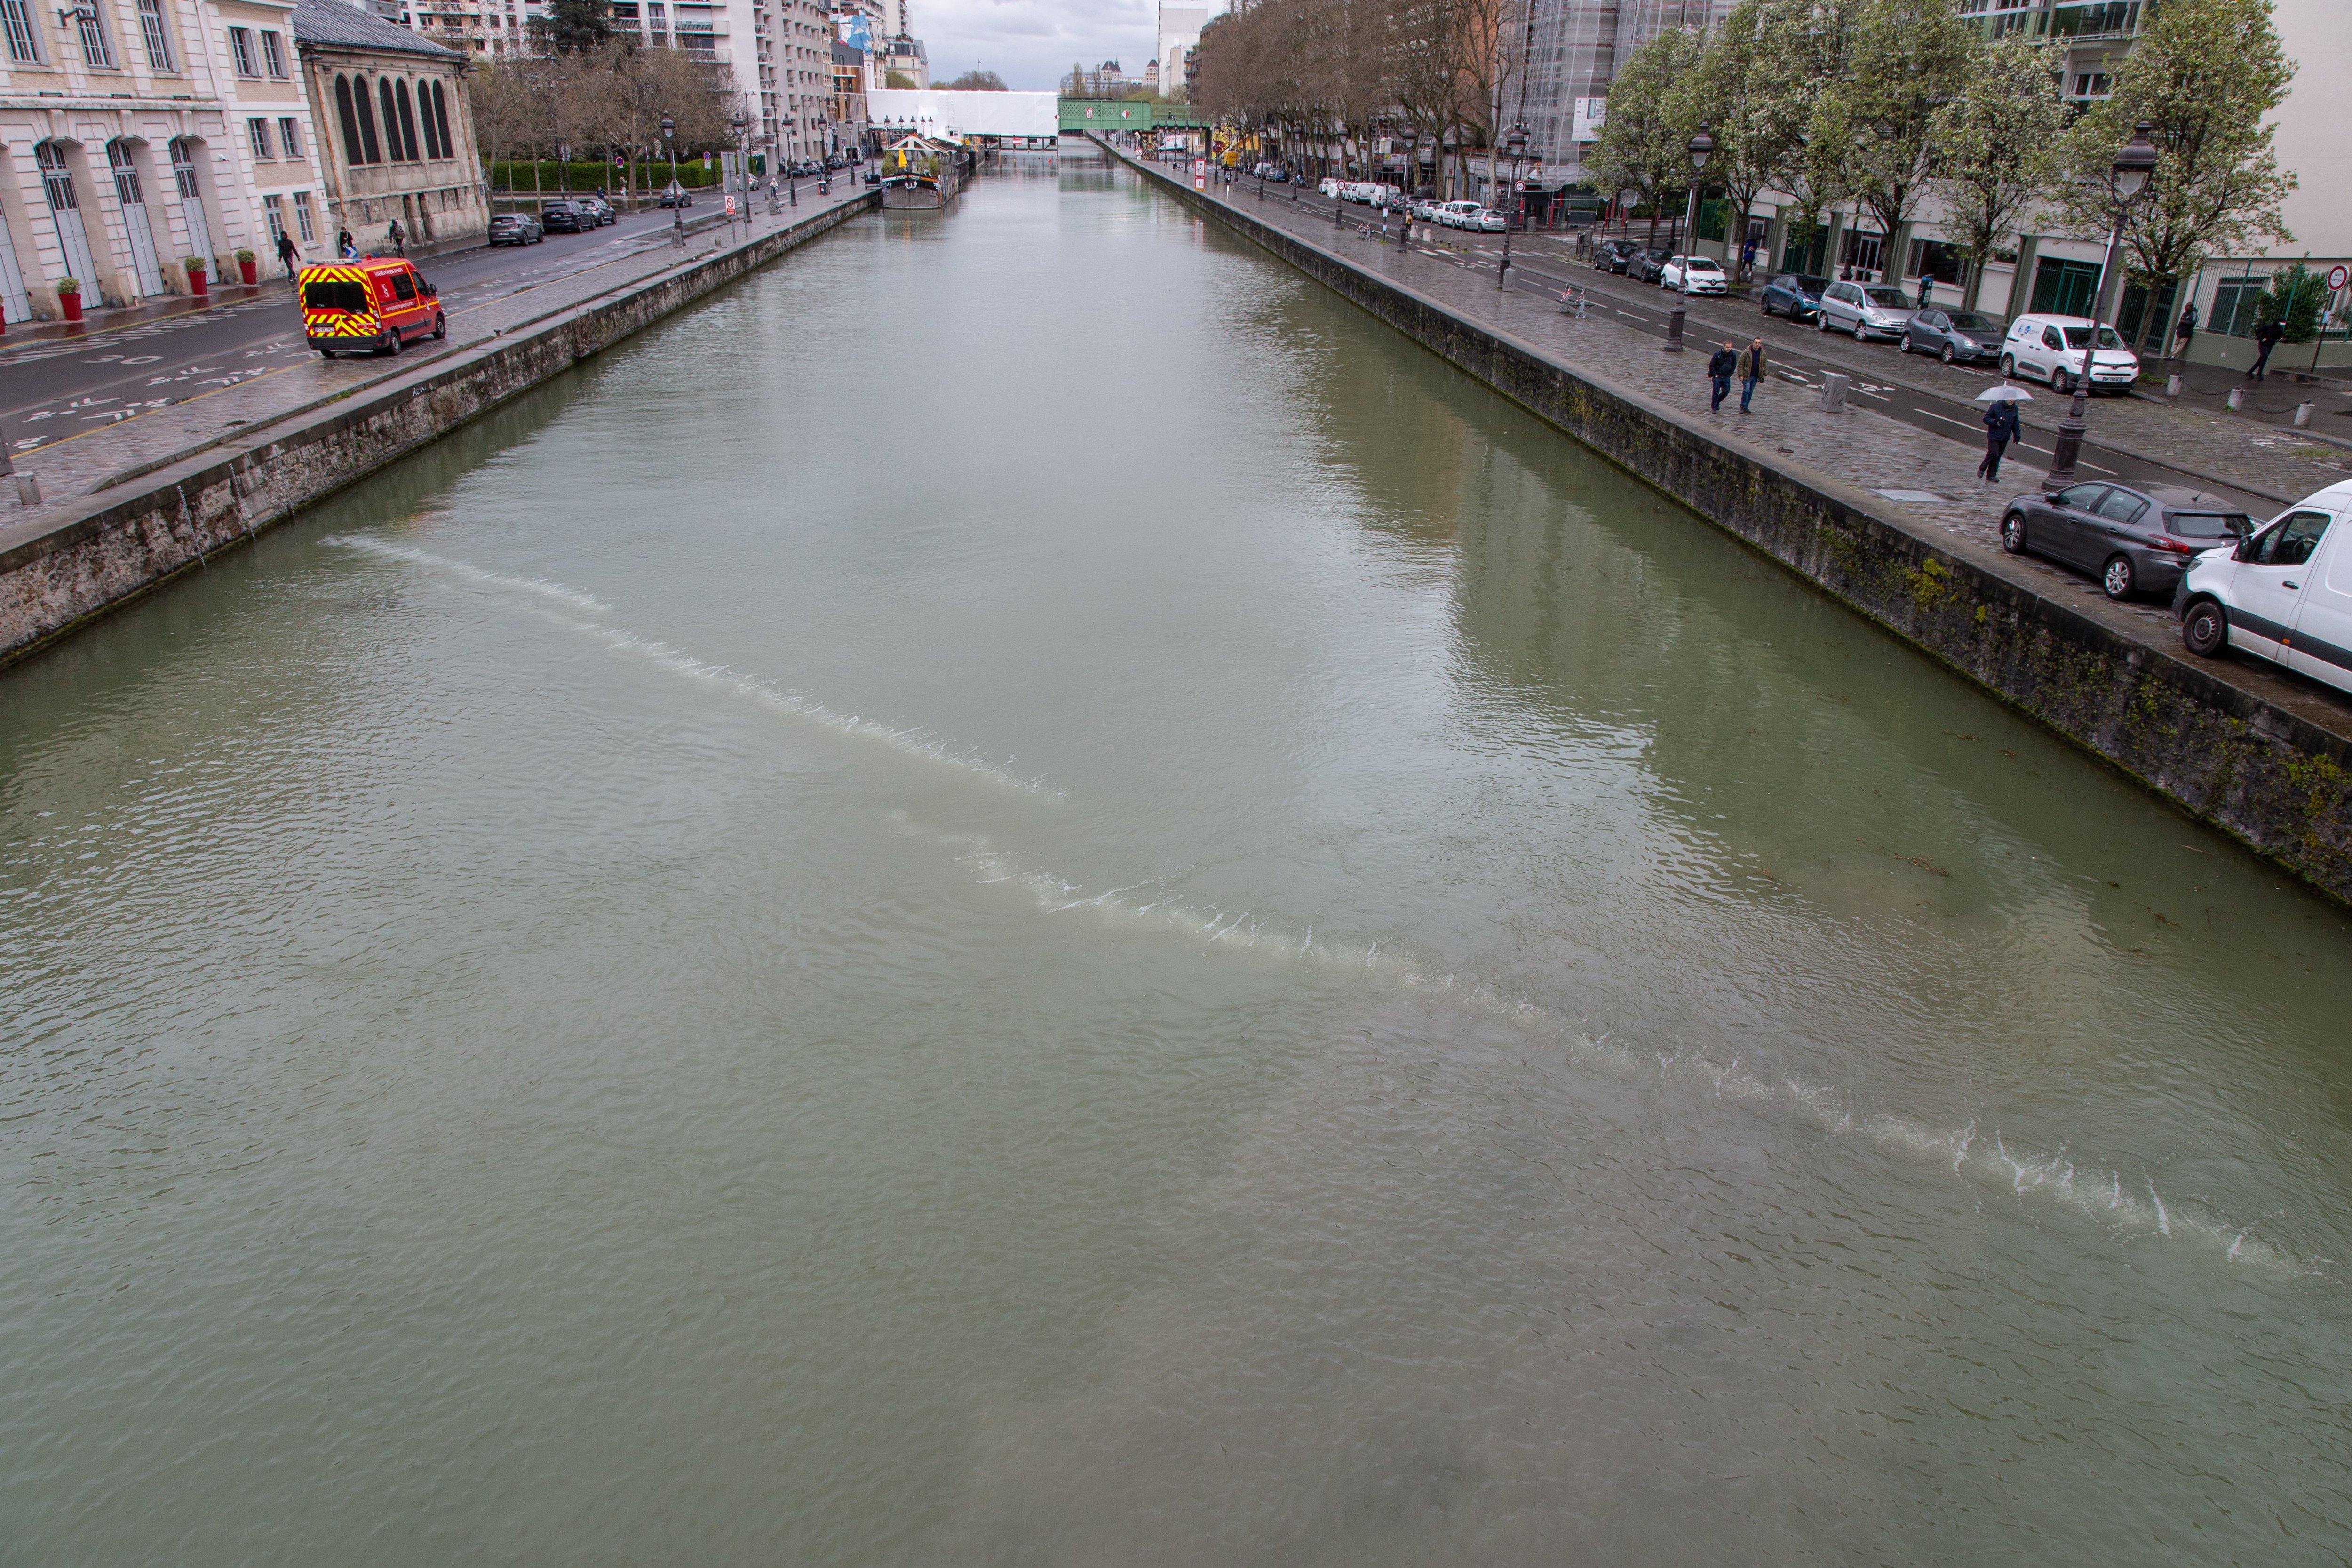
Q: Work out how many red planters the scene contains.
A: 4